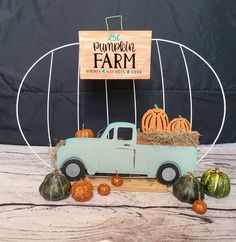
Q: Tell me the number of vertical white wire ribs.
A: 6